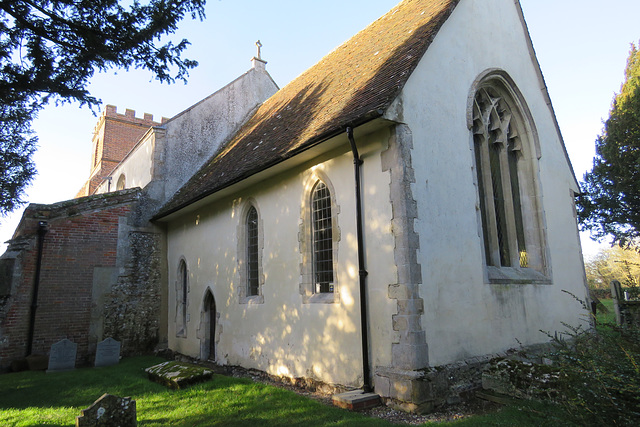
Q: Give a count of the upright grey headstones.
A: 2